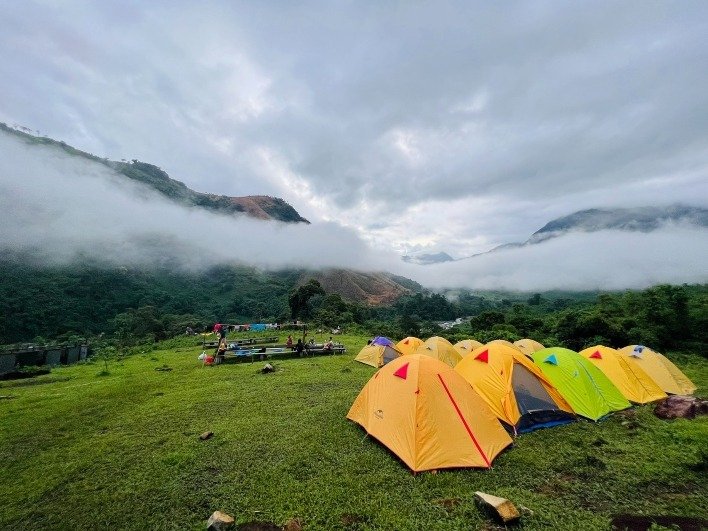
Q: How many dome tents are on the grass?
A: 11